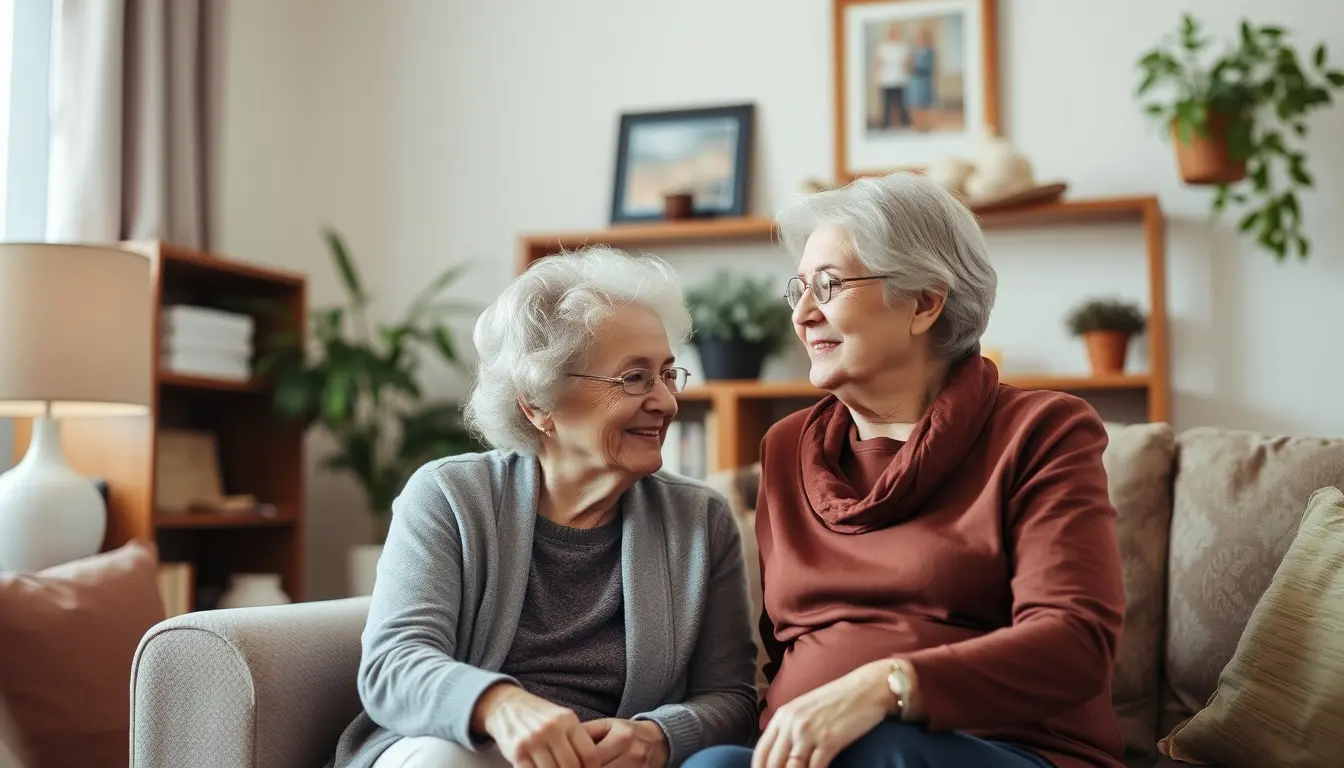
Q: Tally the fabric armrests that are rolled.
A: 1